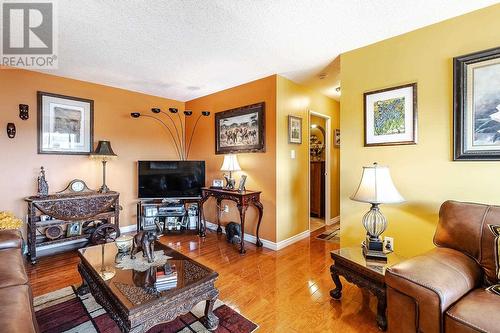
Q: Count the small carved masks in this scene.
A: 2